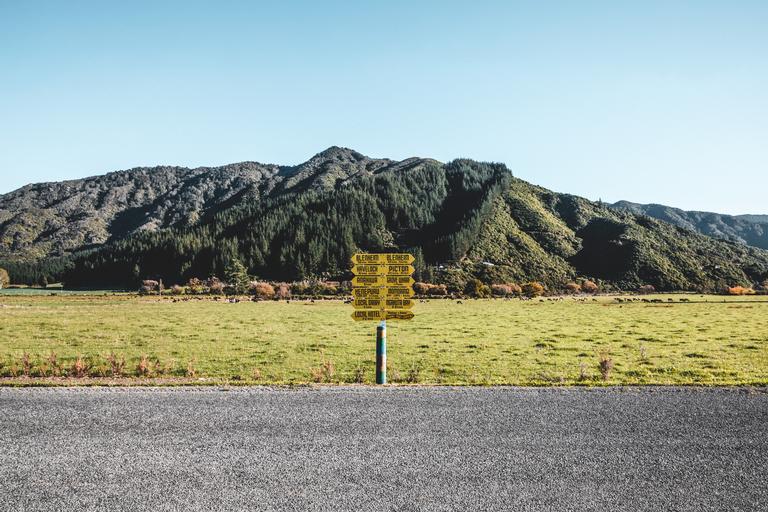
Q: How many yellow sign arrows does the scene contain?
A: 12